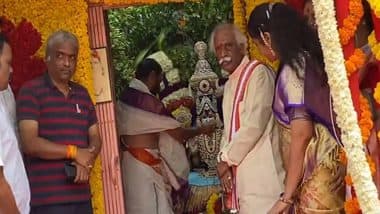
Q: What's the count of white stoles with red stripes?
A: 1